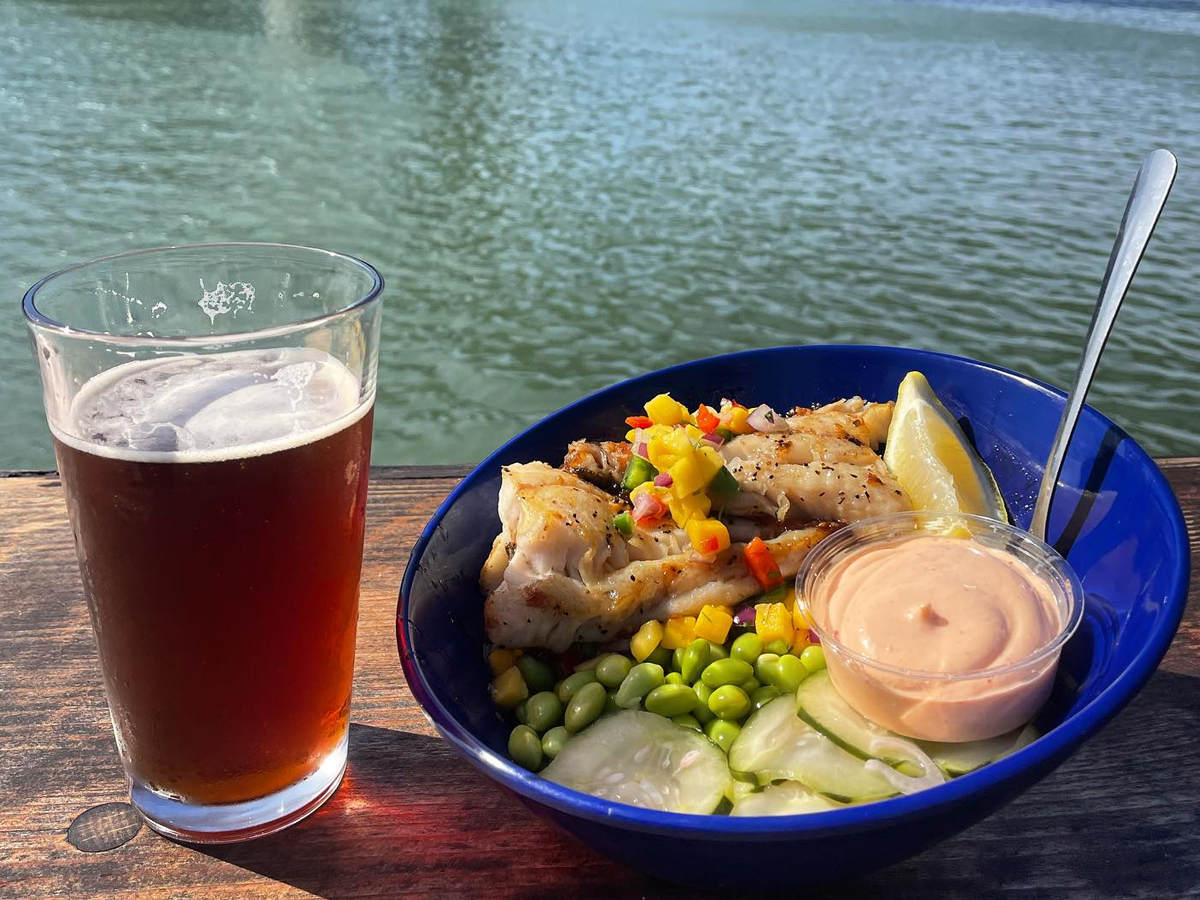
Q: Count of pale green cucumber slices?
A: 5